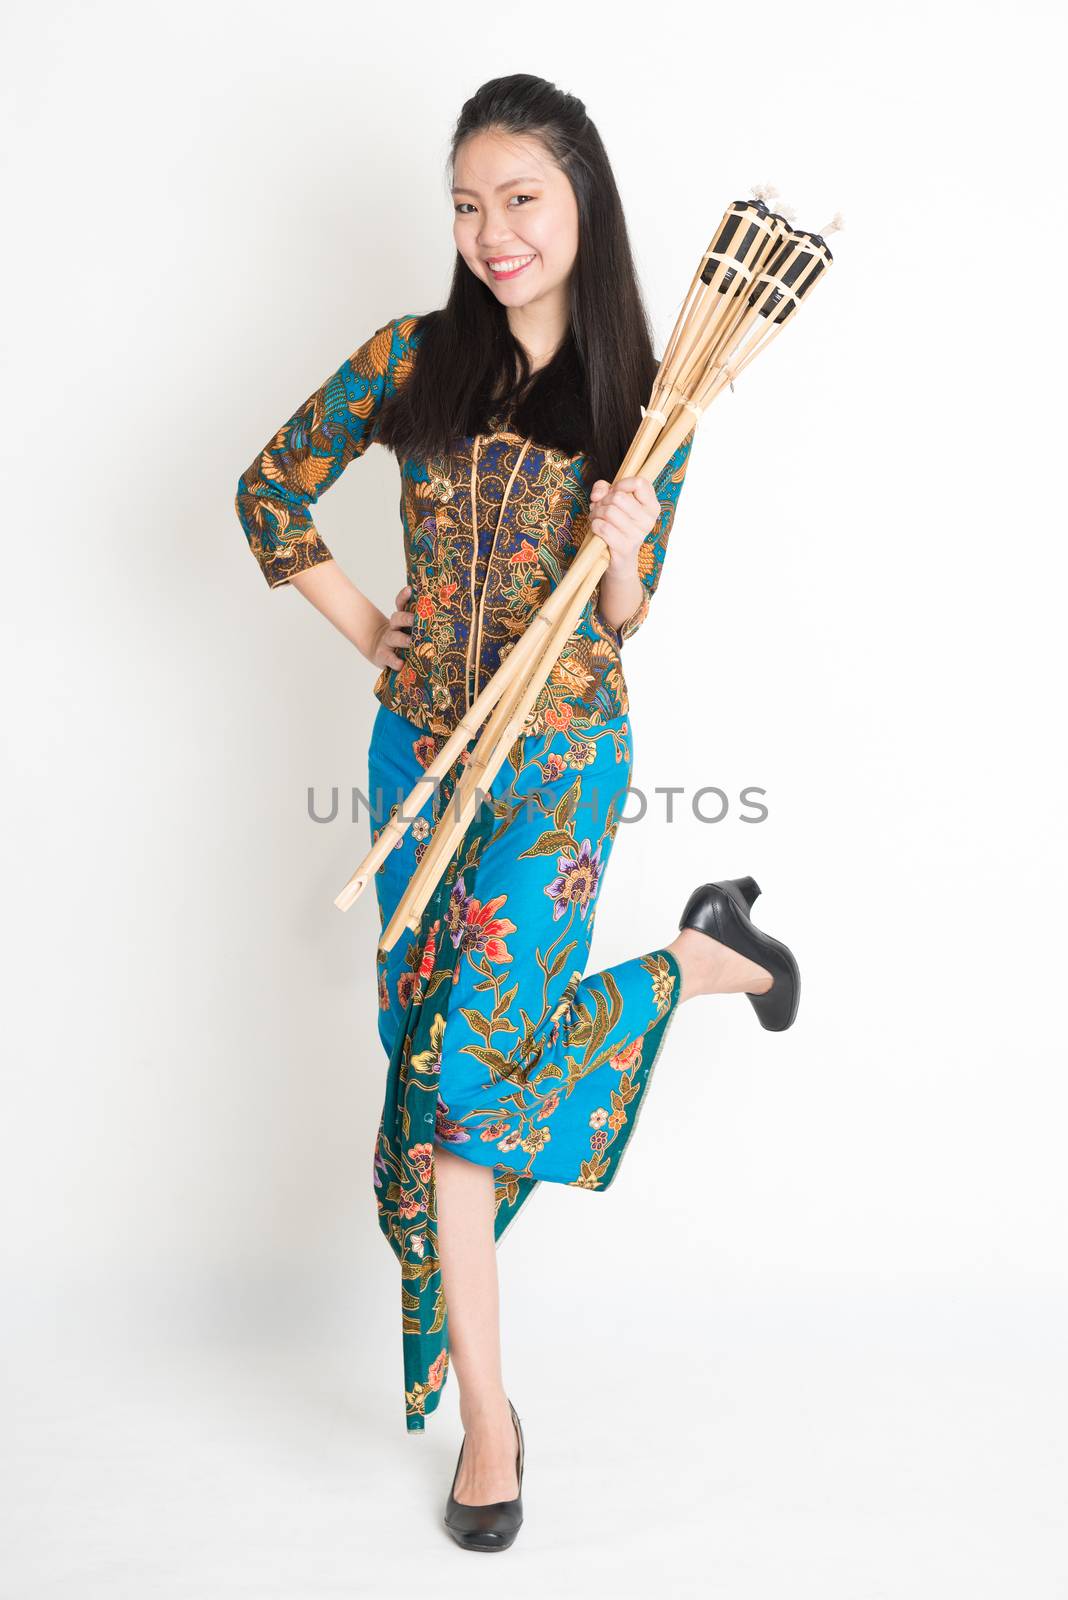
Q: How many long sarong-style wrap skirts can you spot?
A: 1